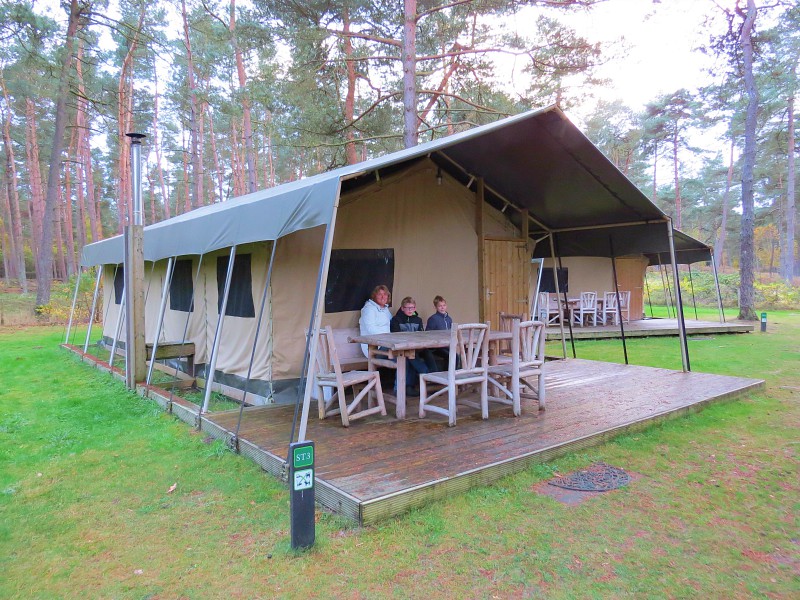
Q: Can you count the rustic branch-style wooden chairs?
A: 8